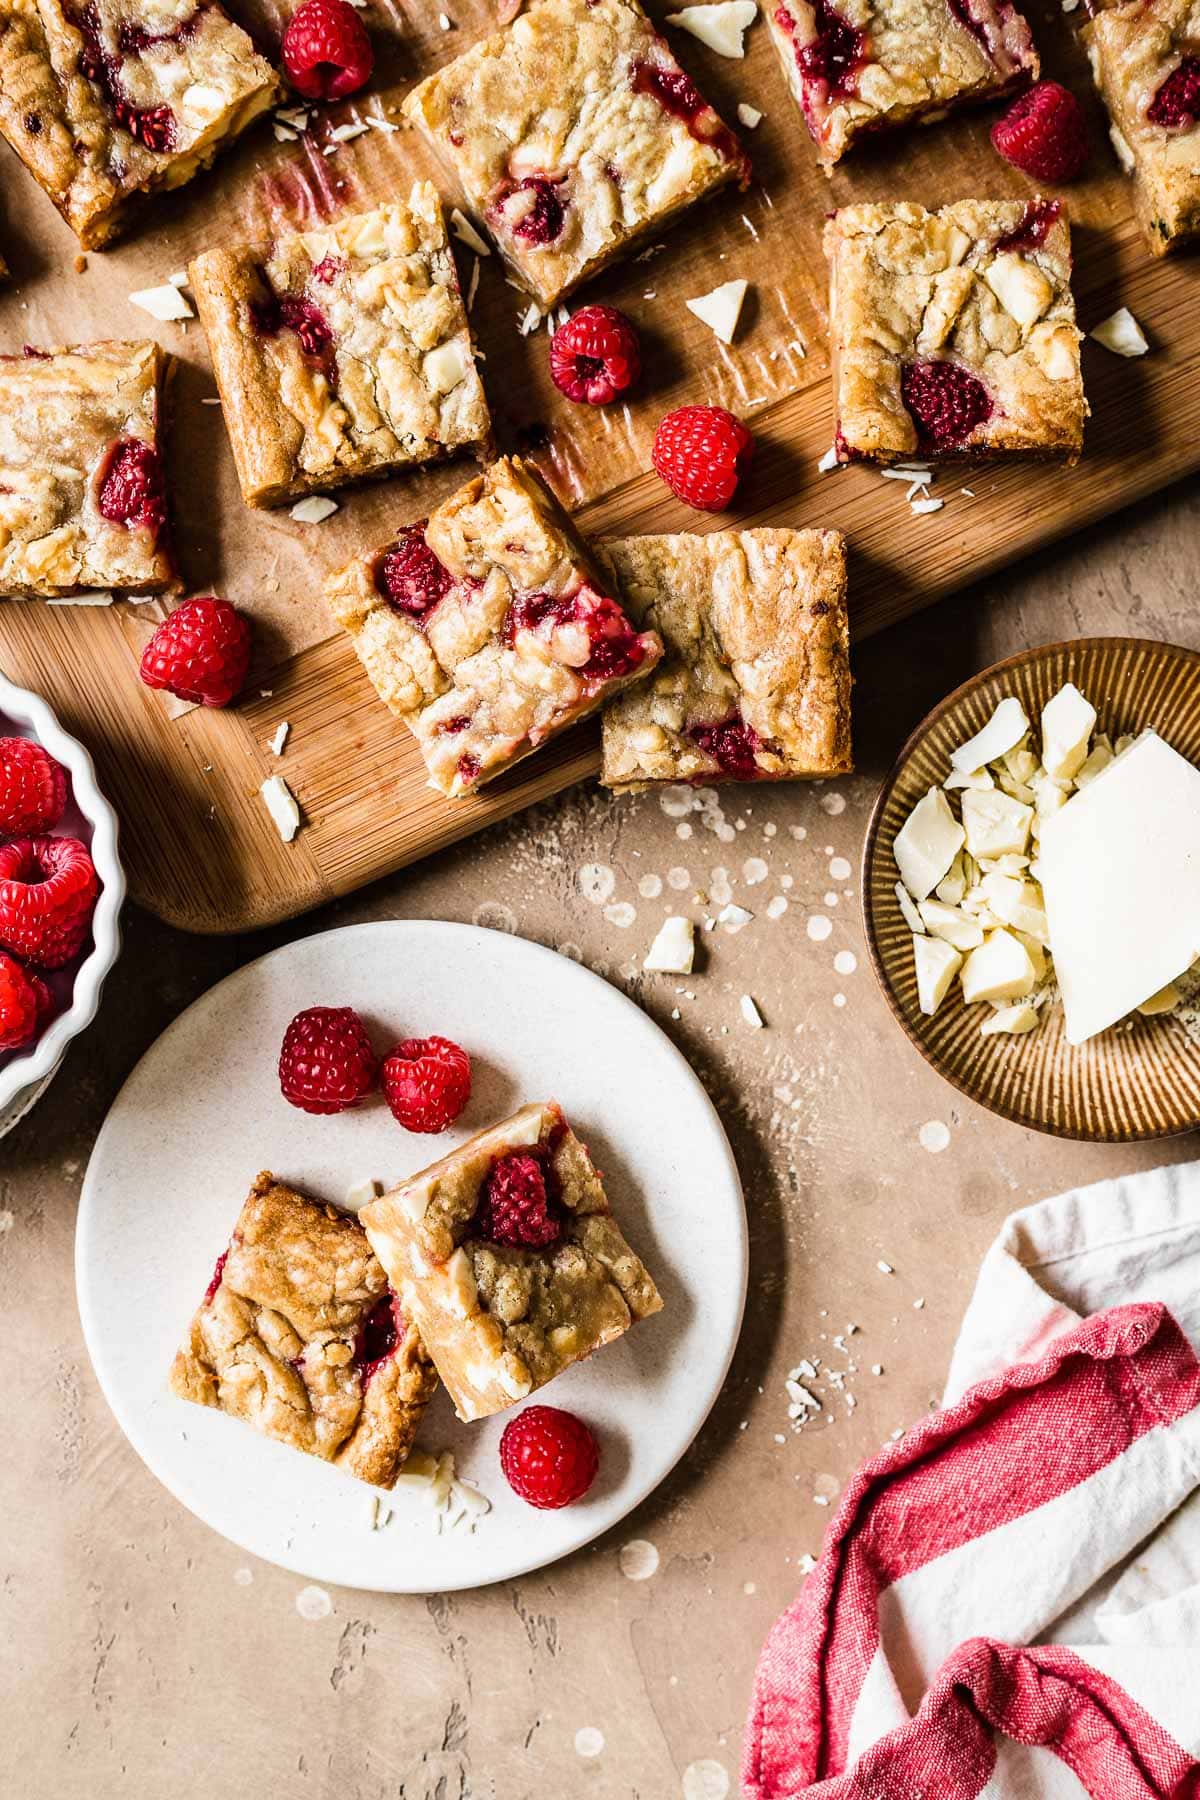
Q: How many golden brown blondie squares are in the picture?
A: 11